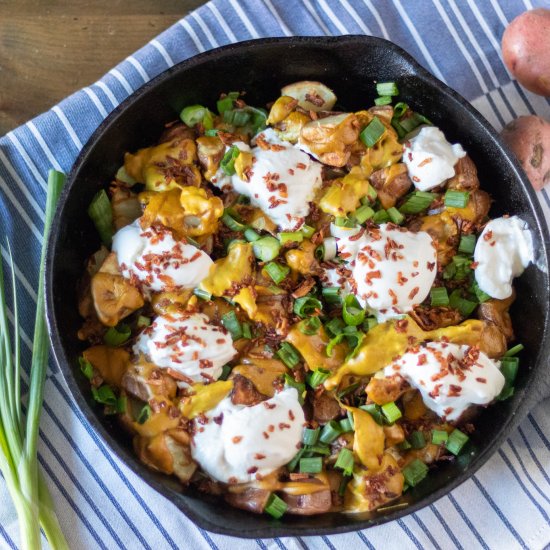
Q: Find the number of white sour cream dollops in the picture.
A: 8